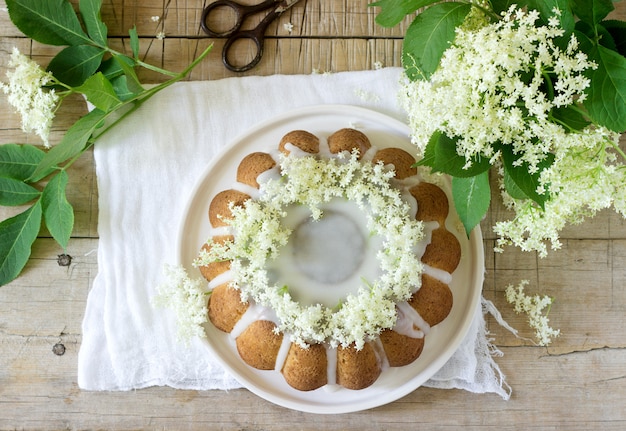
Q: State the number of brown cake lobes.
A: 14